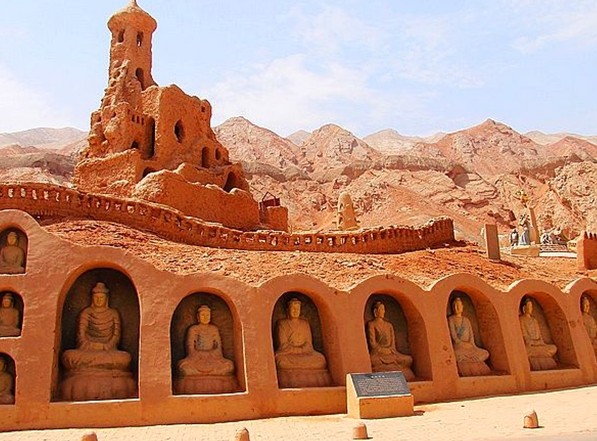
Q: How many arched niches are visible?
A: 10